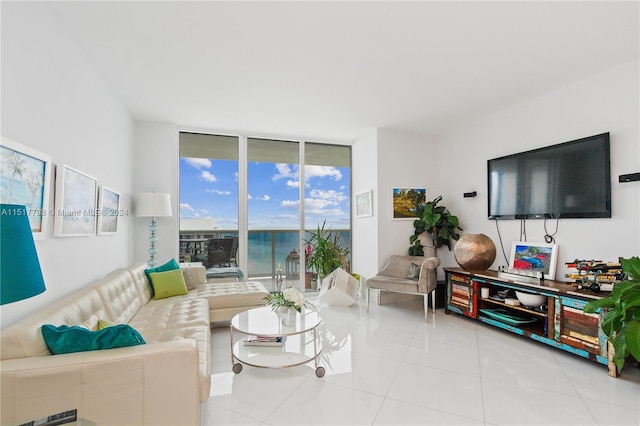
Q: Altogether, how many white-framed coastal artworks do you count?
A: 3